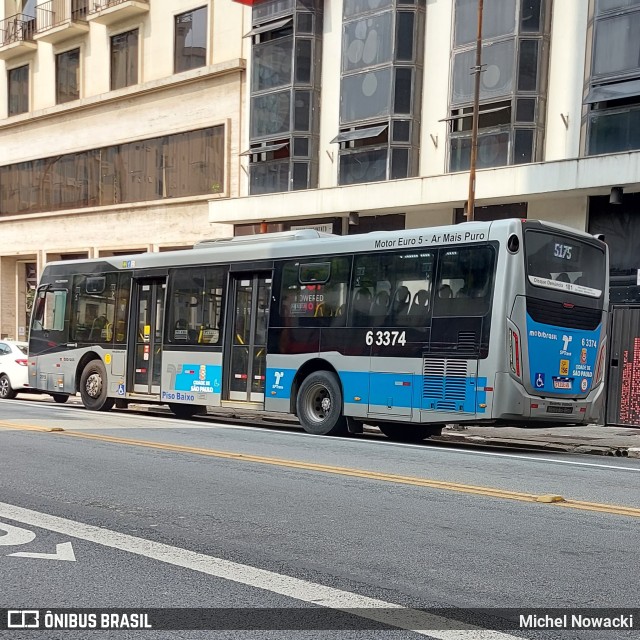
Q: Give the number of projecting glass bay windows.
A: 4